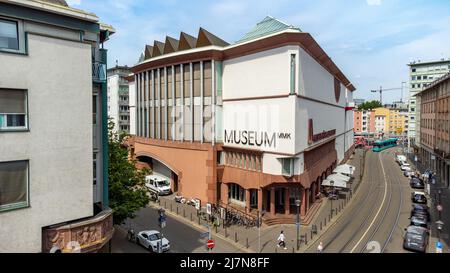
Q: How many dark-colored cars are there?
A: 5